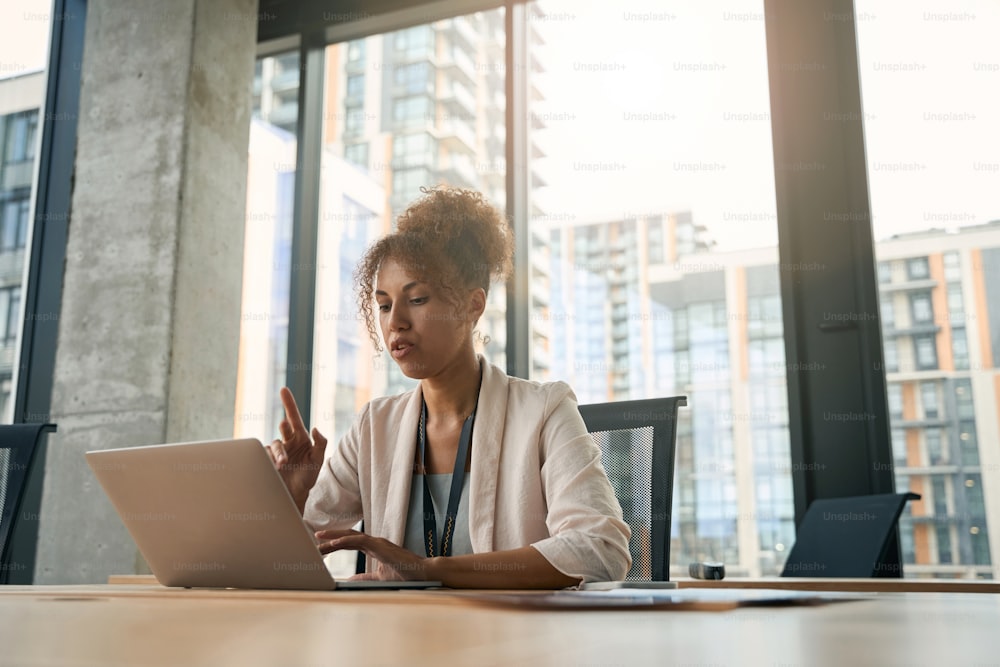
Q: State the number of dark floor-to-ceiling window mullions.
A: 4